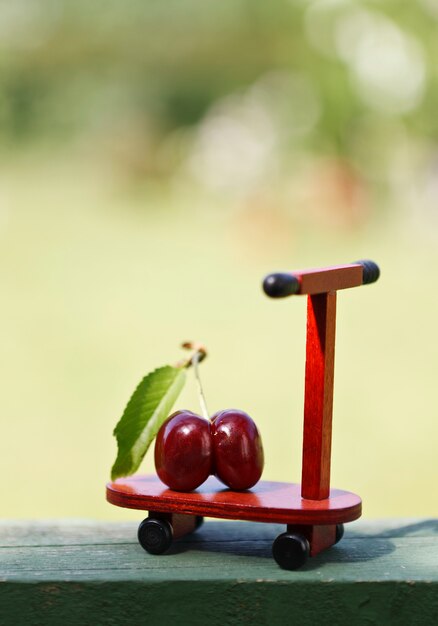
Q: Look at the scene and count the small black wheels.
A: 4